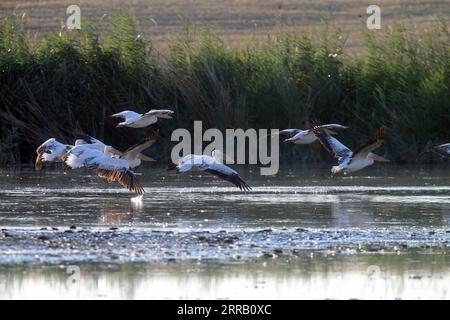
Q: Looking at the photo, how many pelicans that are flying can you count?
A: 8